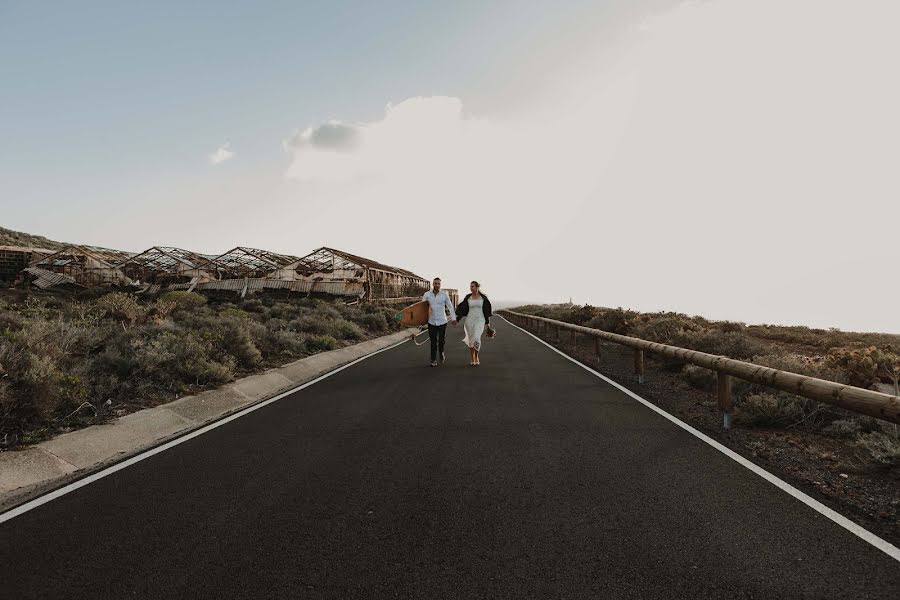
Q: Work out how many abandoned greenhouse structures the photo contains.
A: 4